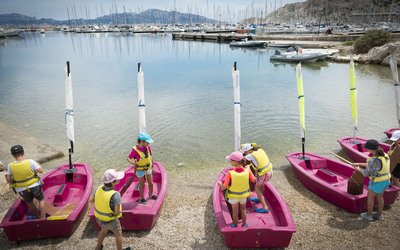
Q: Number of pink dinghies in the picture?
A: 6